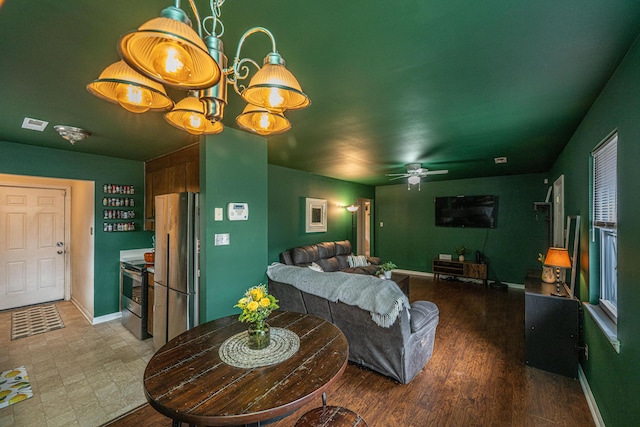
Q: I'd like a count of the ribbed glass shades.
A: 5